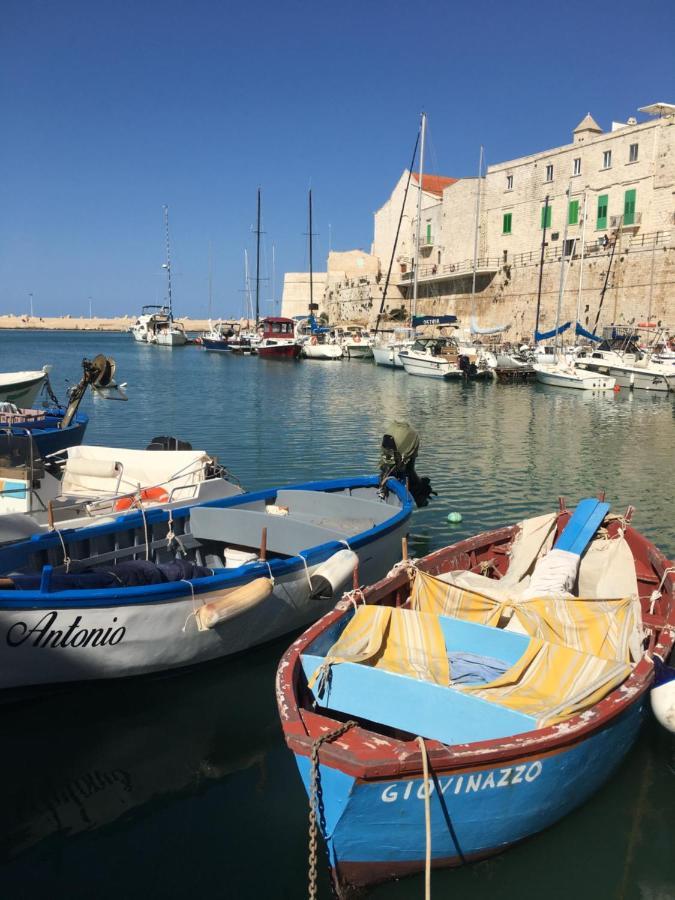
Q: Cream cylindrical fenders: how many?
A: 2